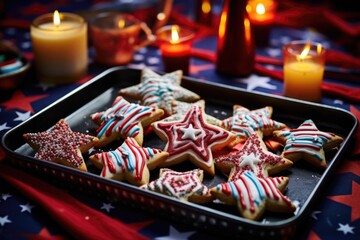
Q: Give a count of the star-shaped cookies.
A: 11